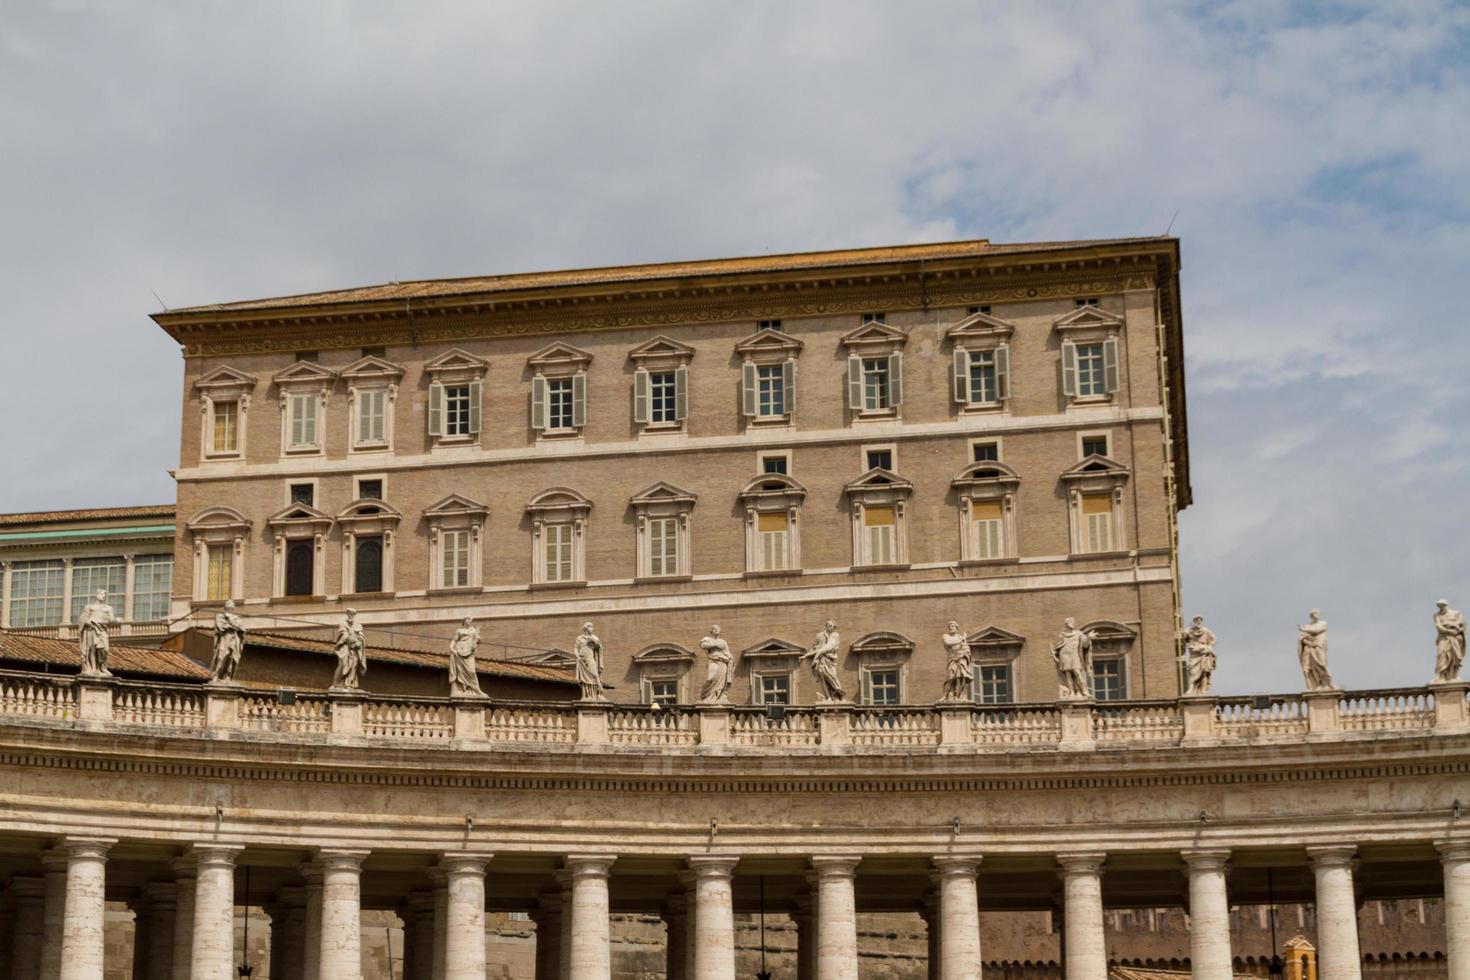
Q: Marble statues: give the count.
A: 12